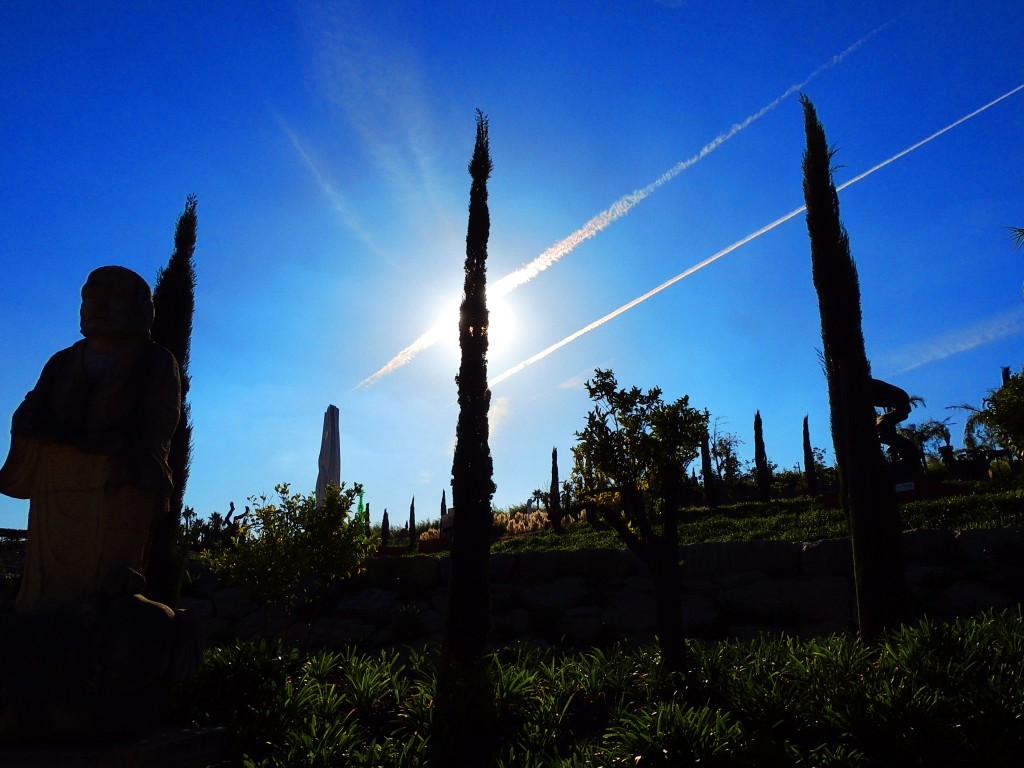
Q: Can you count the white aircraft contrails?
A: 2